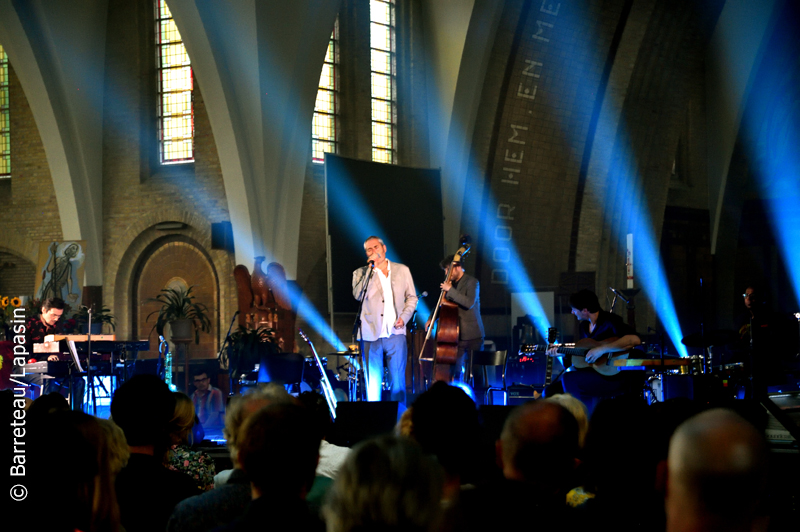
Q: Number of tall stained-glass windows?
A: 4